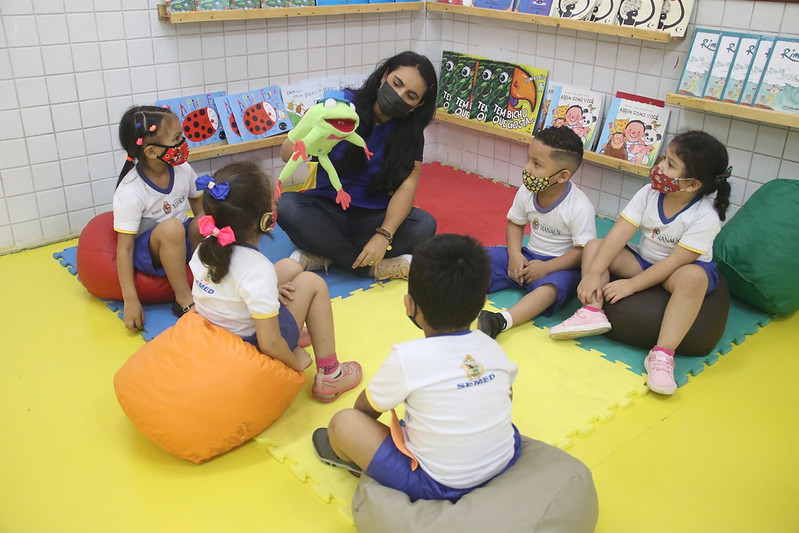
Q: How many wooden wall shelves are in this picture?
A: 5